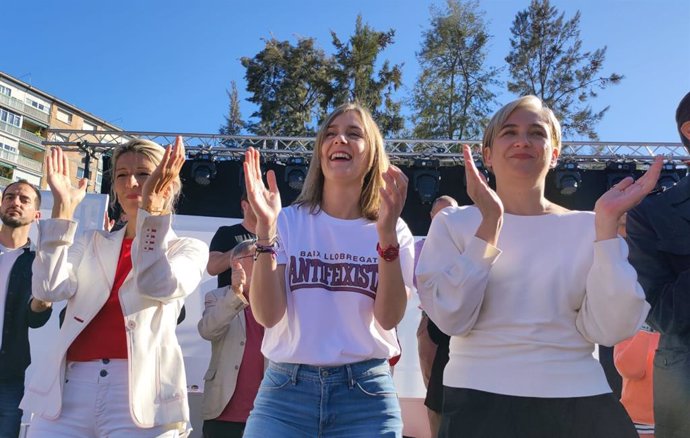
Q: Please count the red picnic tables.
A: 0